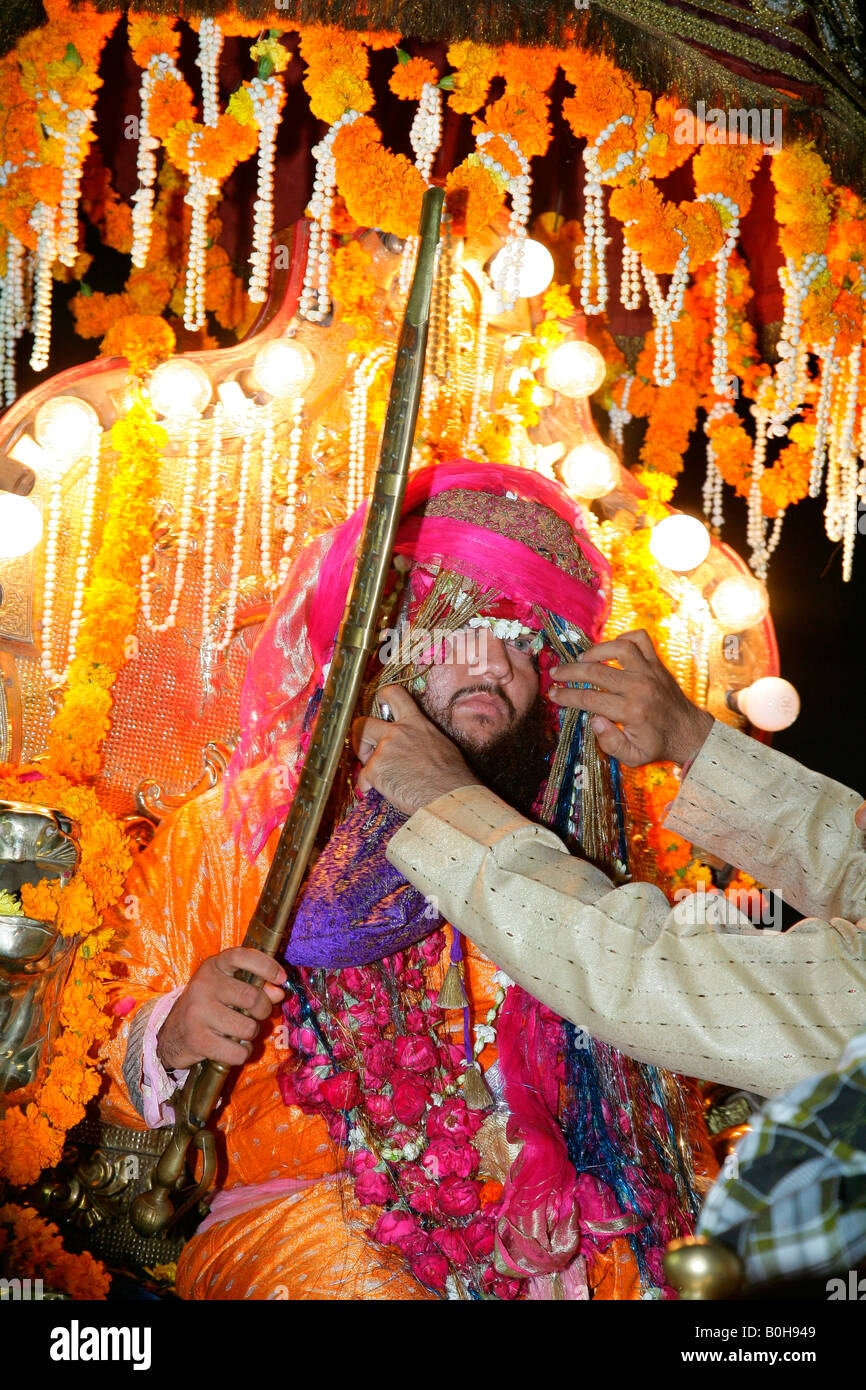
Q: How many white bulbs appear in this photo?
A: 10